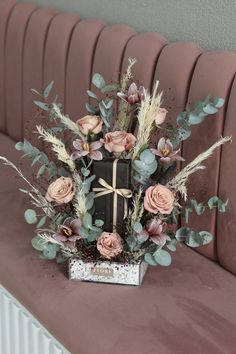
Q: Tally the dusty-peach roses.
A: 6